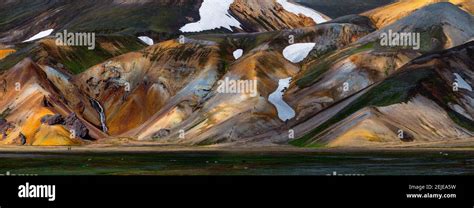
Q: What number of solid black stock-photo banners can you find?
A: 1